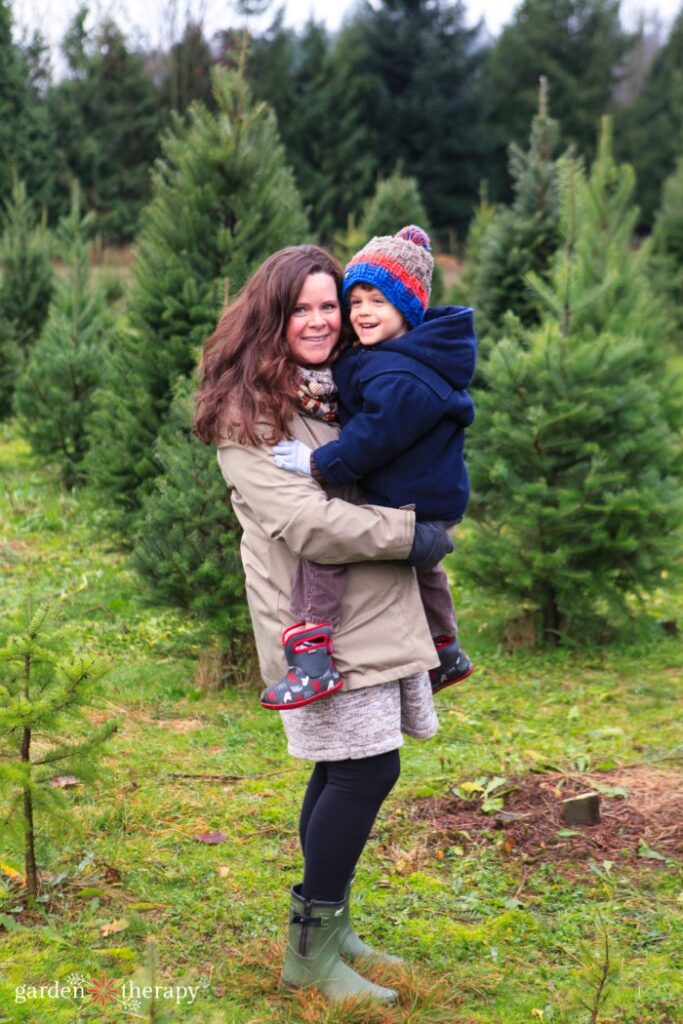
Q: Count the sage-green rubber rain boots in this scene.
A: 2